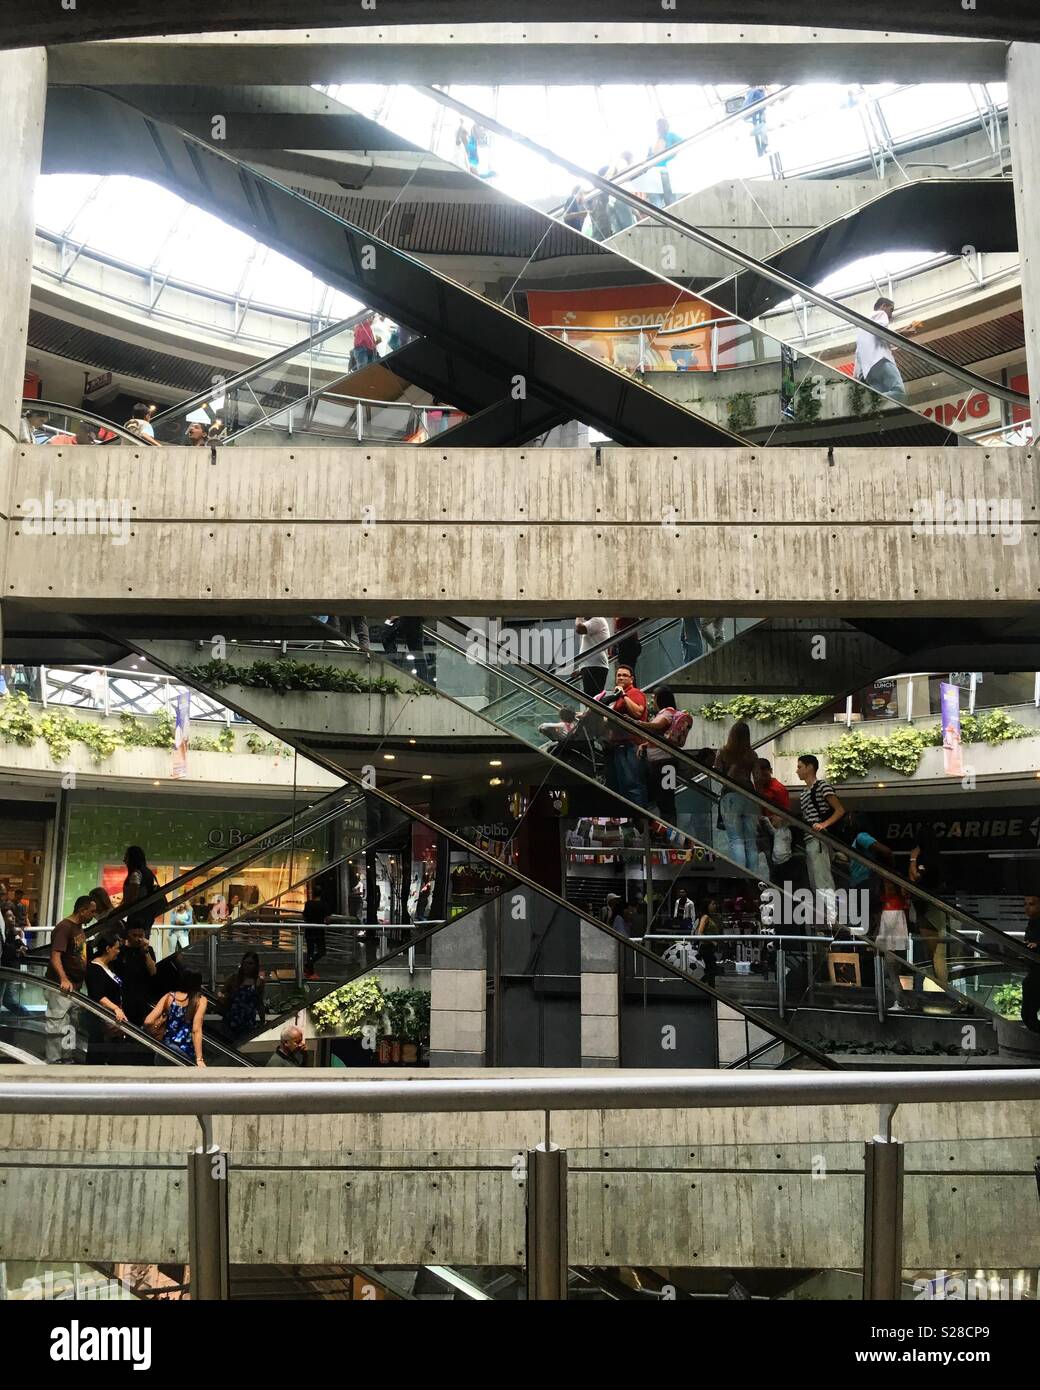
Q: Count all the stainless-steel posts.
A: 3